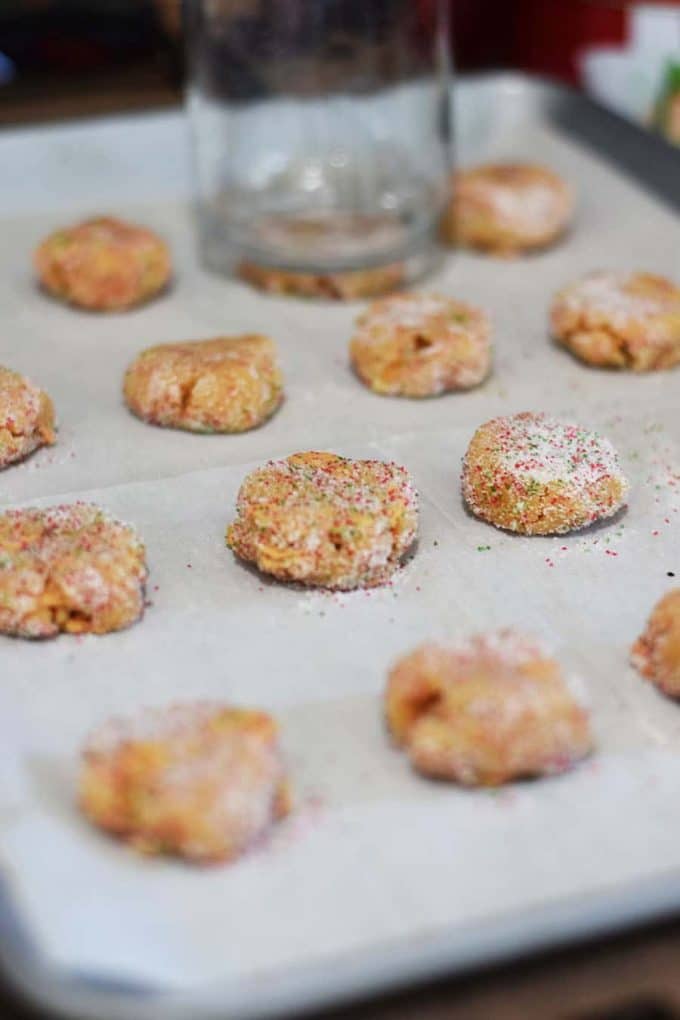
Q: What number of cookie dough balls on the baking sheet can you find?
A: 13